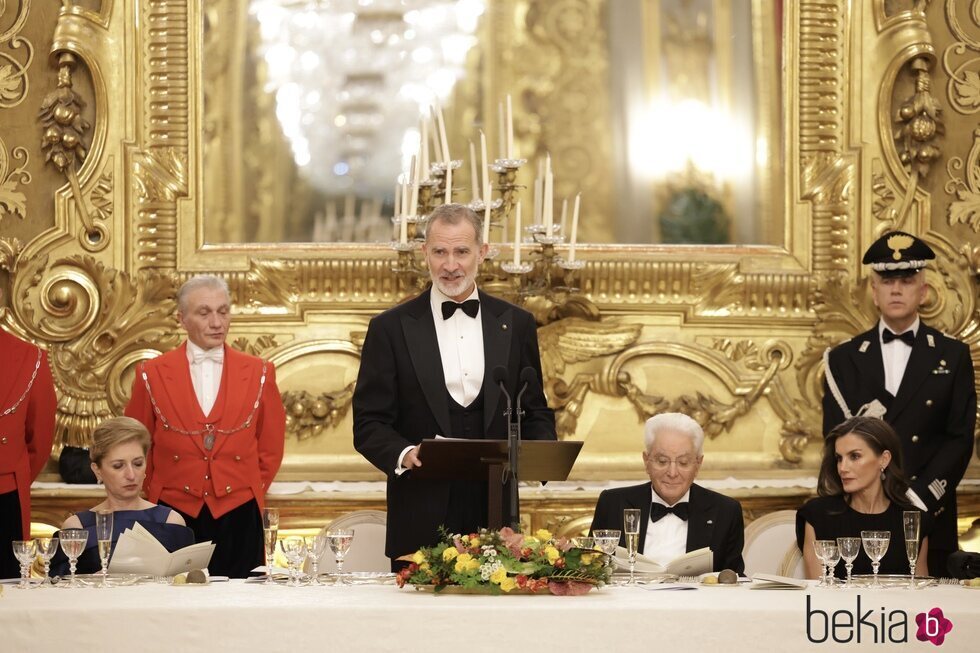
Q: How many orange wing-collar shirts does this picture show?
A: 0